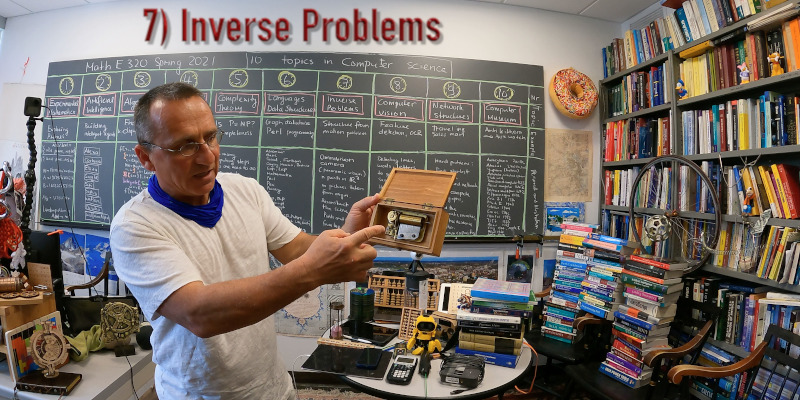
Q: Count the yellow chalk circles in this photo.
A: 10